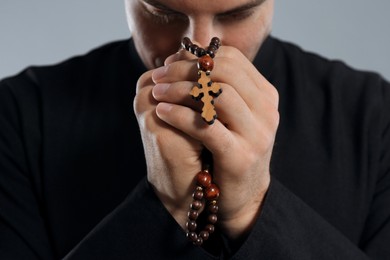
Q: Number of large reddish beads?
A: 3